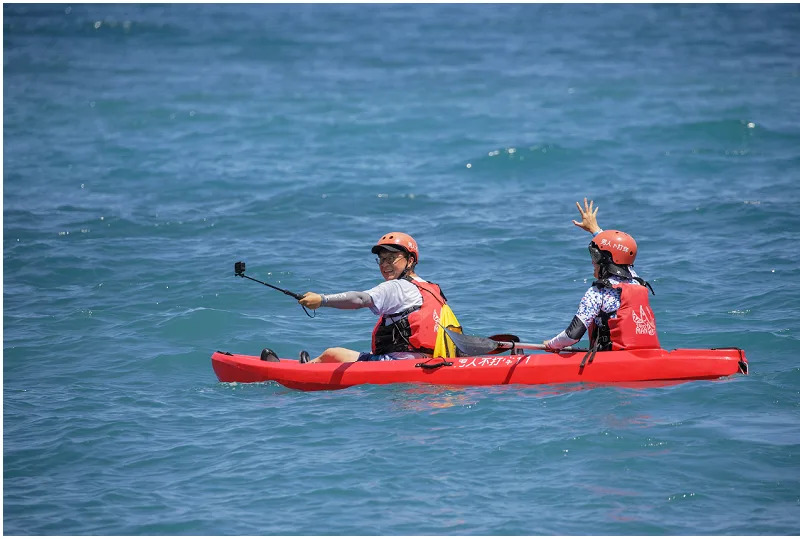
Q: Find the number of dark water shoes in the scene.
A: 2